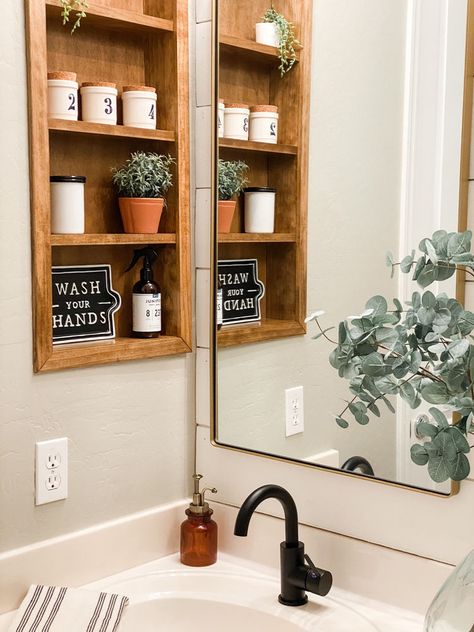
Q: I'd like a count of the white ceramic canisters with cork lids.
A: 3